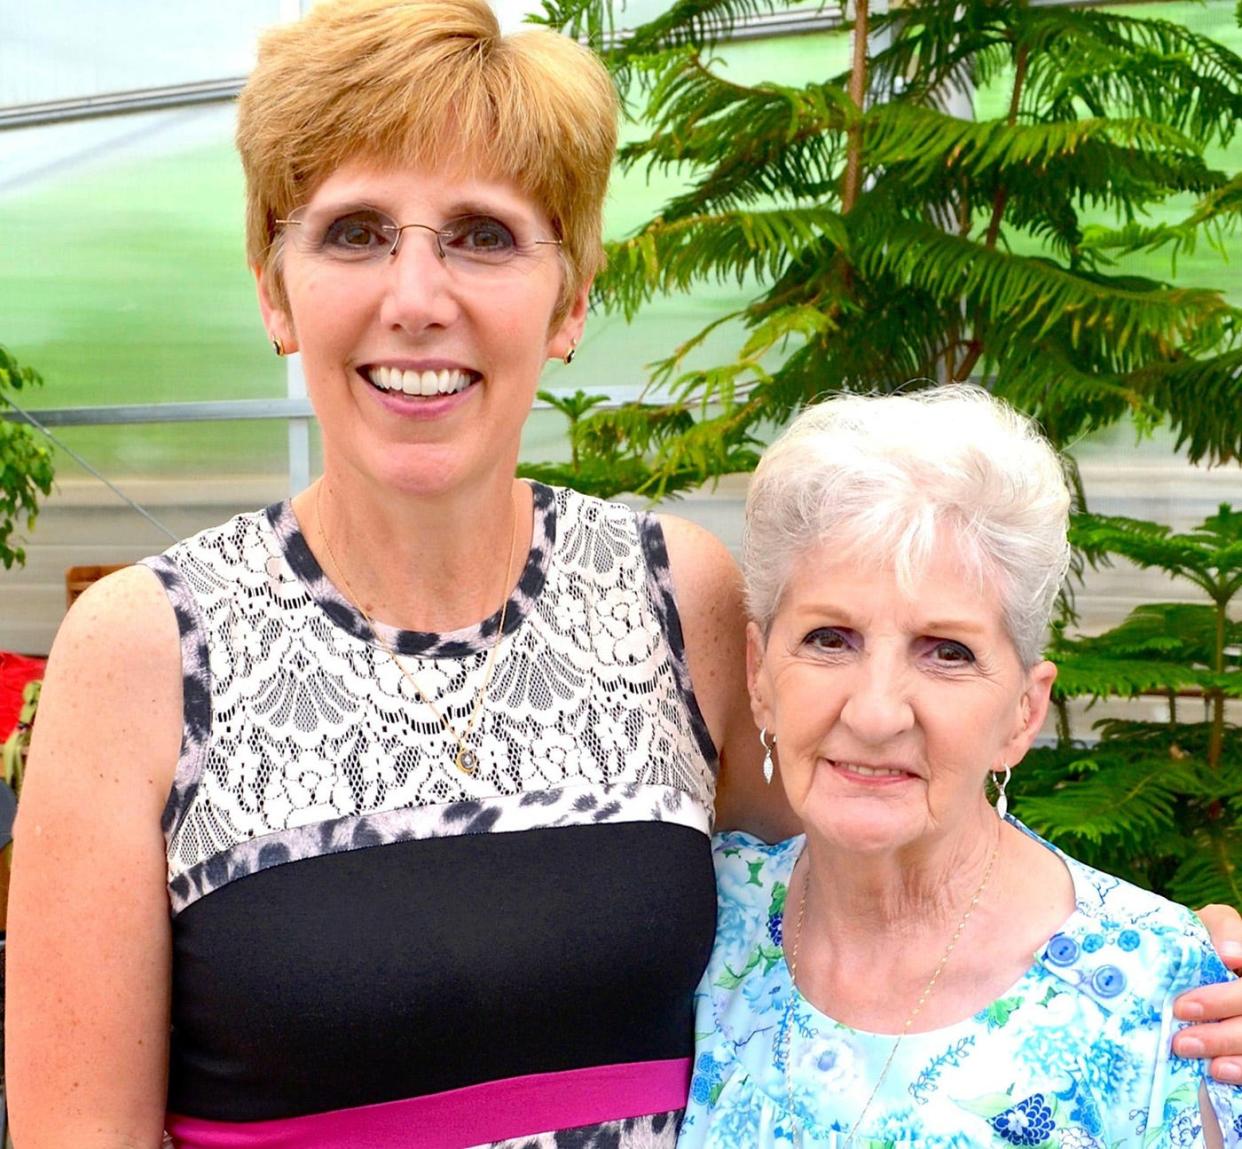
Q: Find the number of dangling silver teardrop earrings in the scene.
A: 2